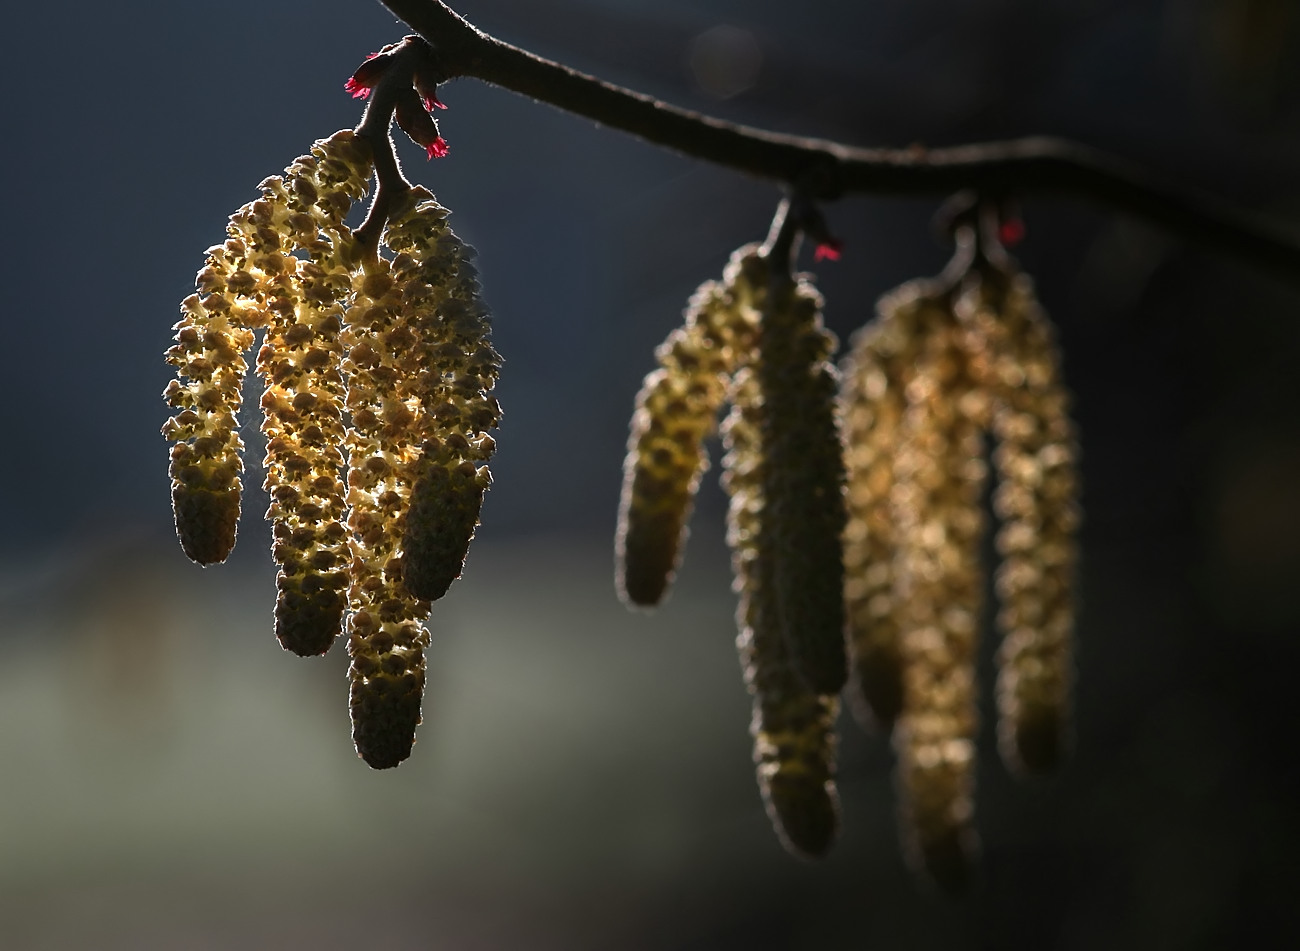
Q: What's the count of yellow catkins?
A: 10